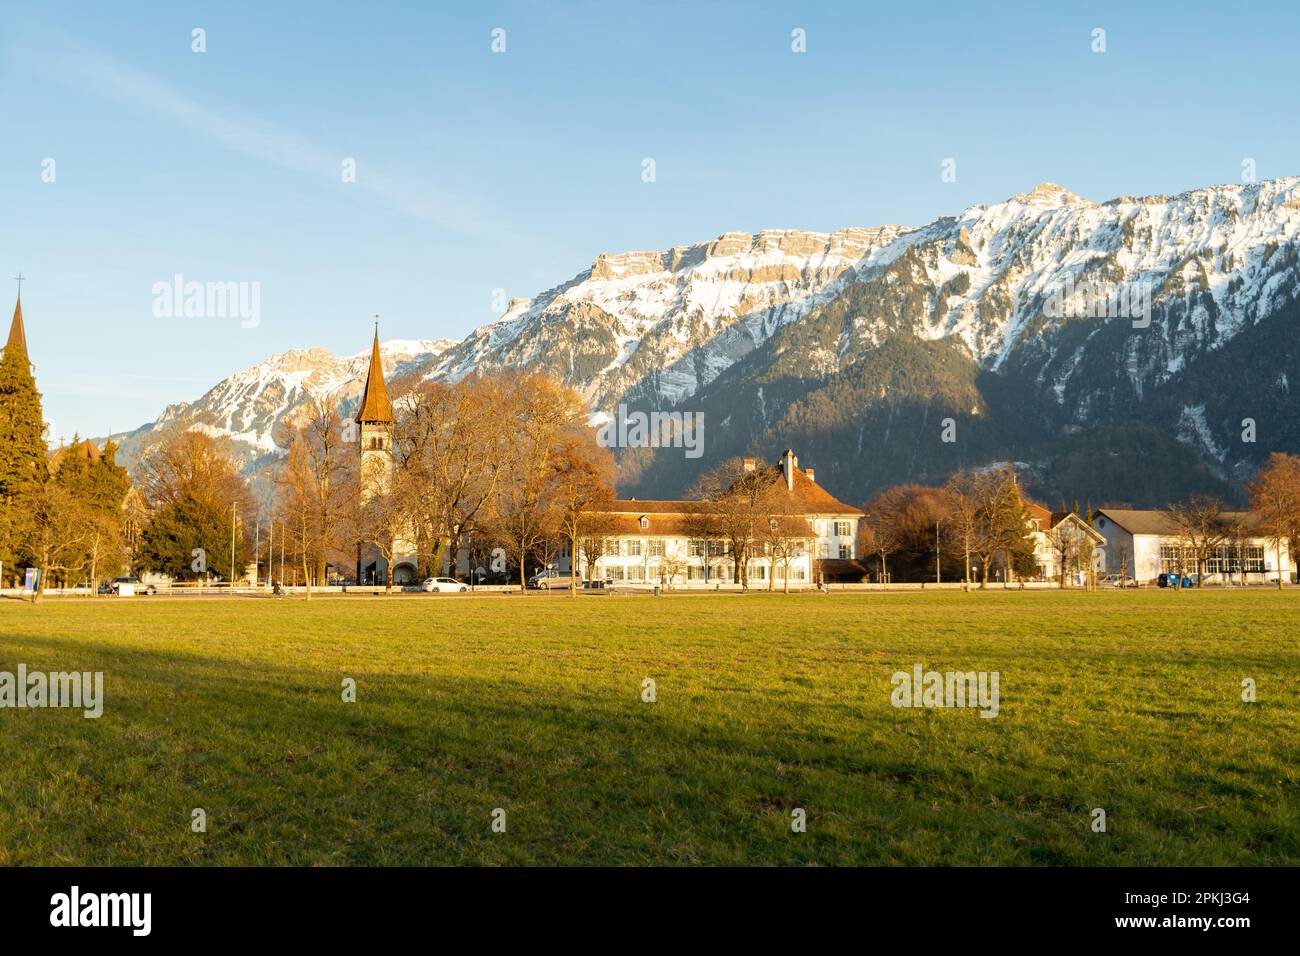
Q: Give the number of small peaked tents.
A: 0